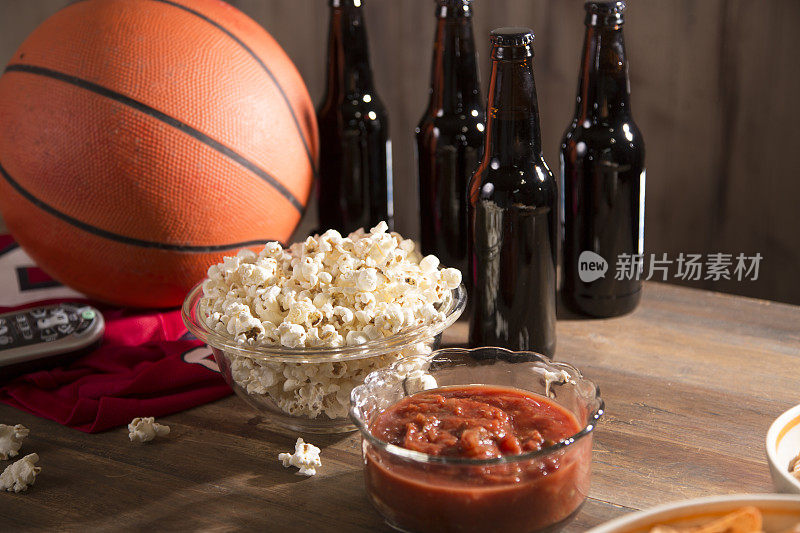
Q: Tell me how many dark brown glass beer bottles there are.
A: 4